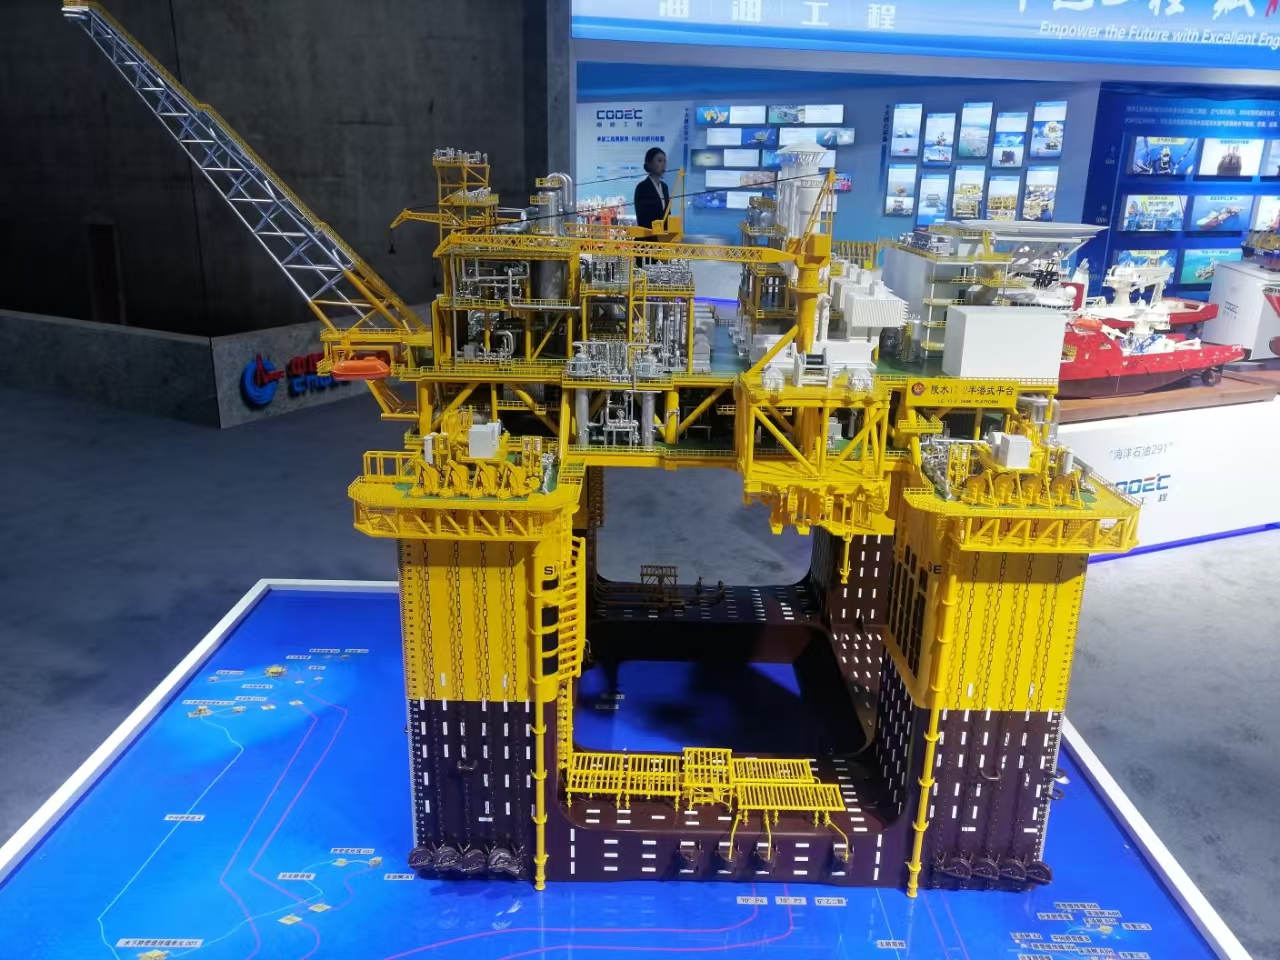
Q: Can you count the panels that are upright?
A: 10